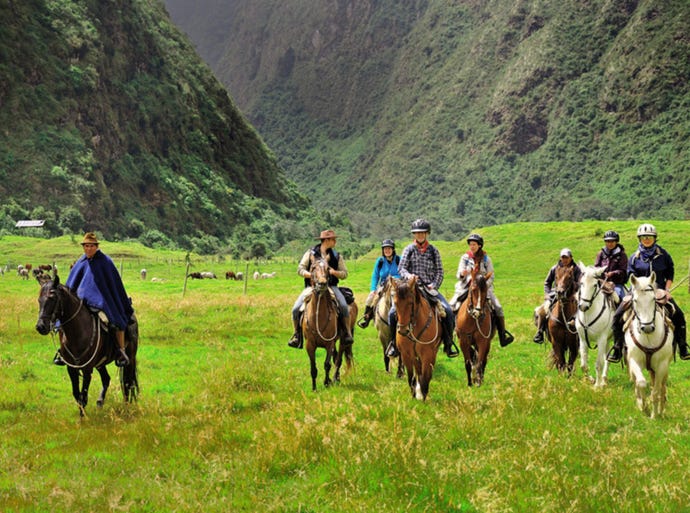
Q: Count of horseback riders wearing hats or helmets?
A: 8